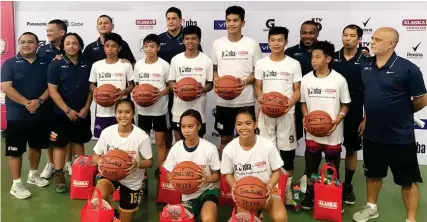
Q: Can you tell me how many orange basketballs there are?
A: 9